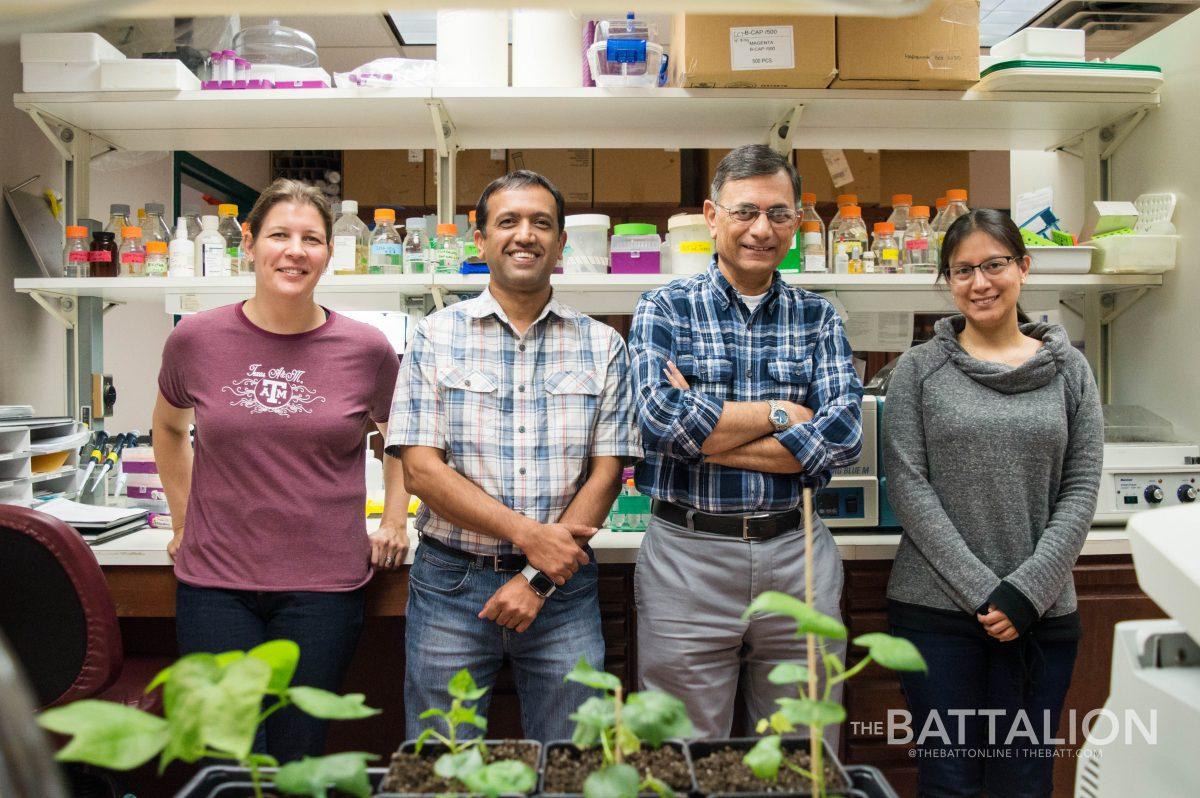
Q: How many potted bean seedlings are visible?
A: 4